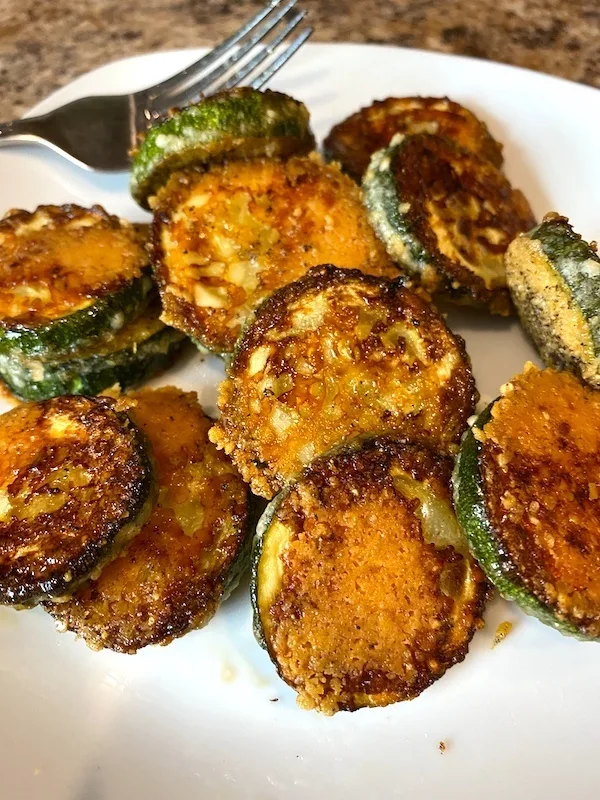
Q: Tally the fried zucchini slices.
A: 12